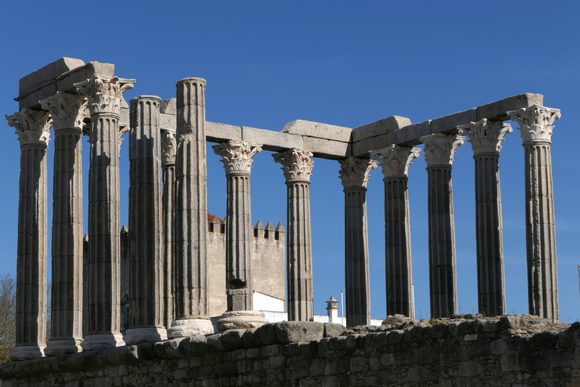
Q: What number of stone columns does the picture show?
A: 13